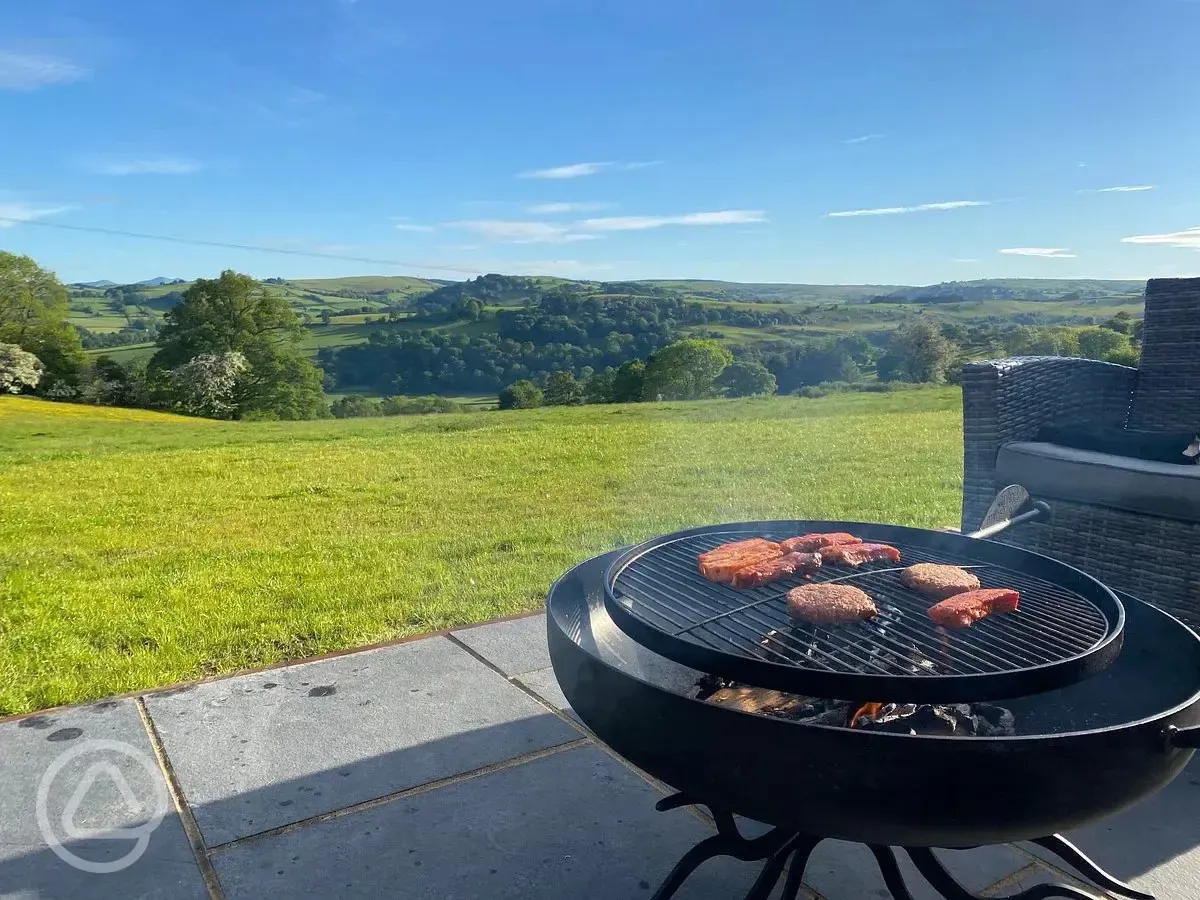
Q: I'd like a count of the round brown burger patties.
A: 2